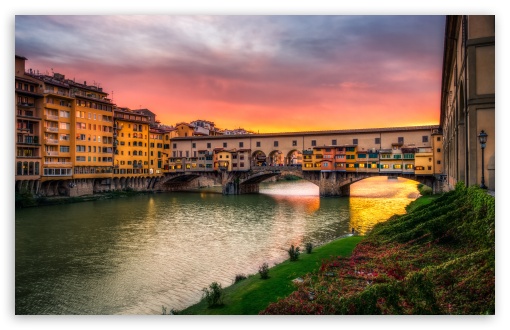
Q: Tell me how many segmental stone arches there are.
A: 3